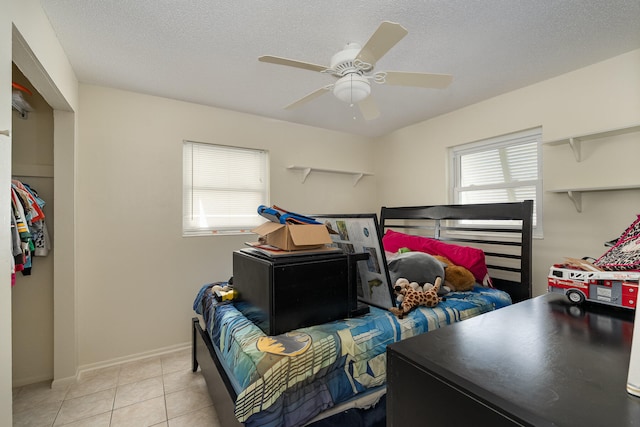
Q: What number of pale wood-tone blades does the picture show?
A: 5